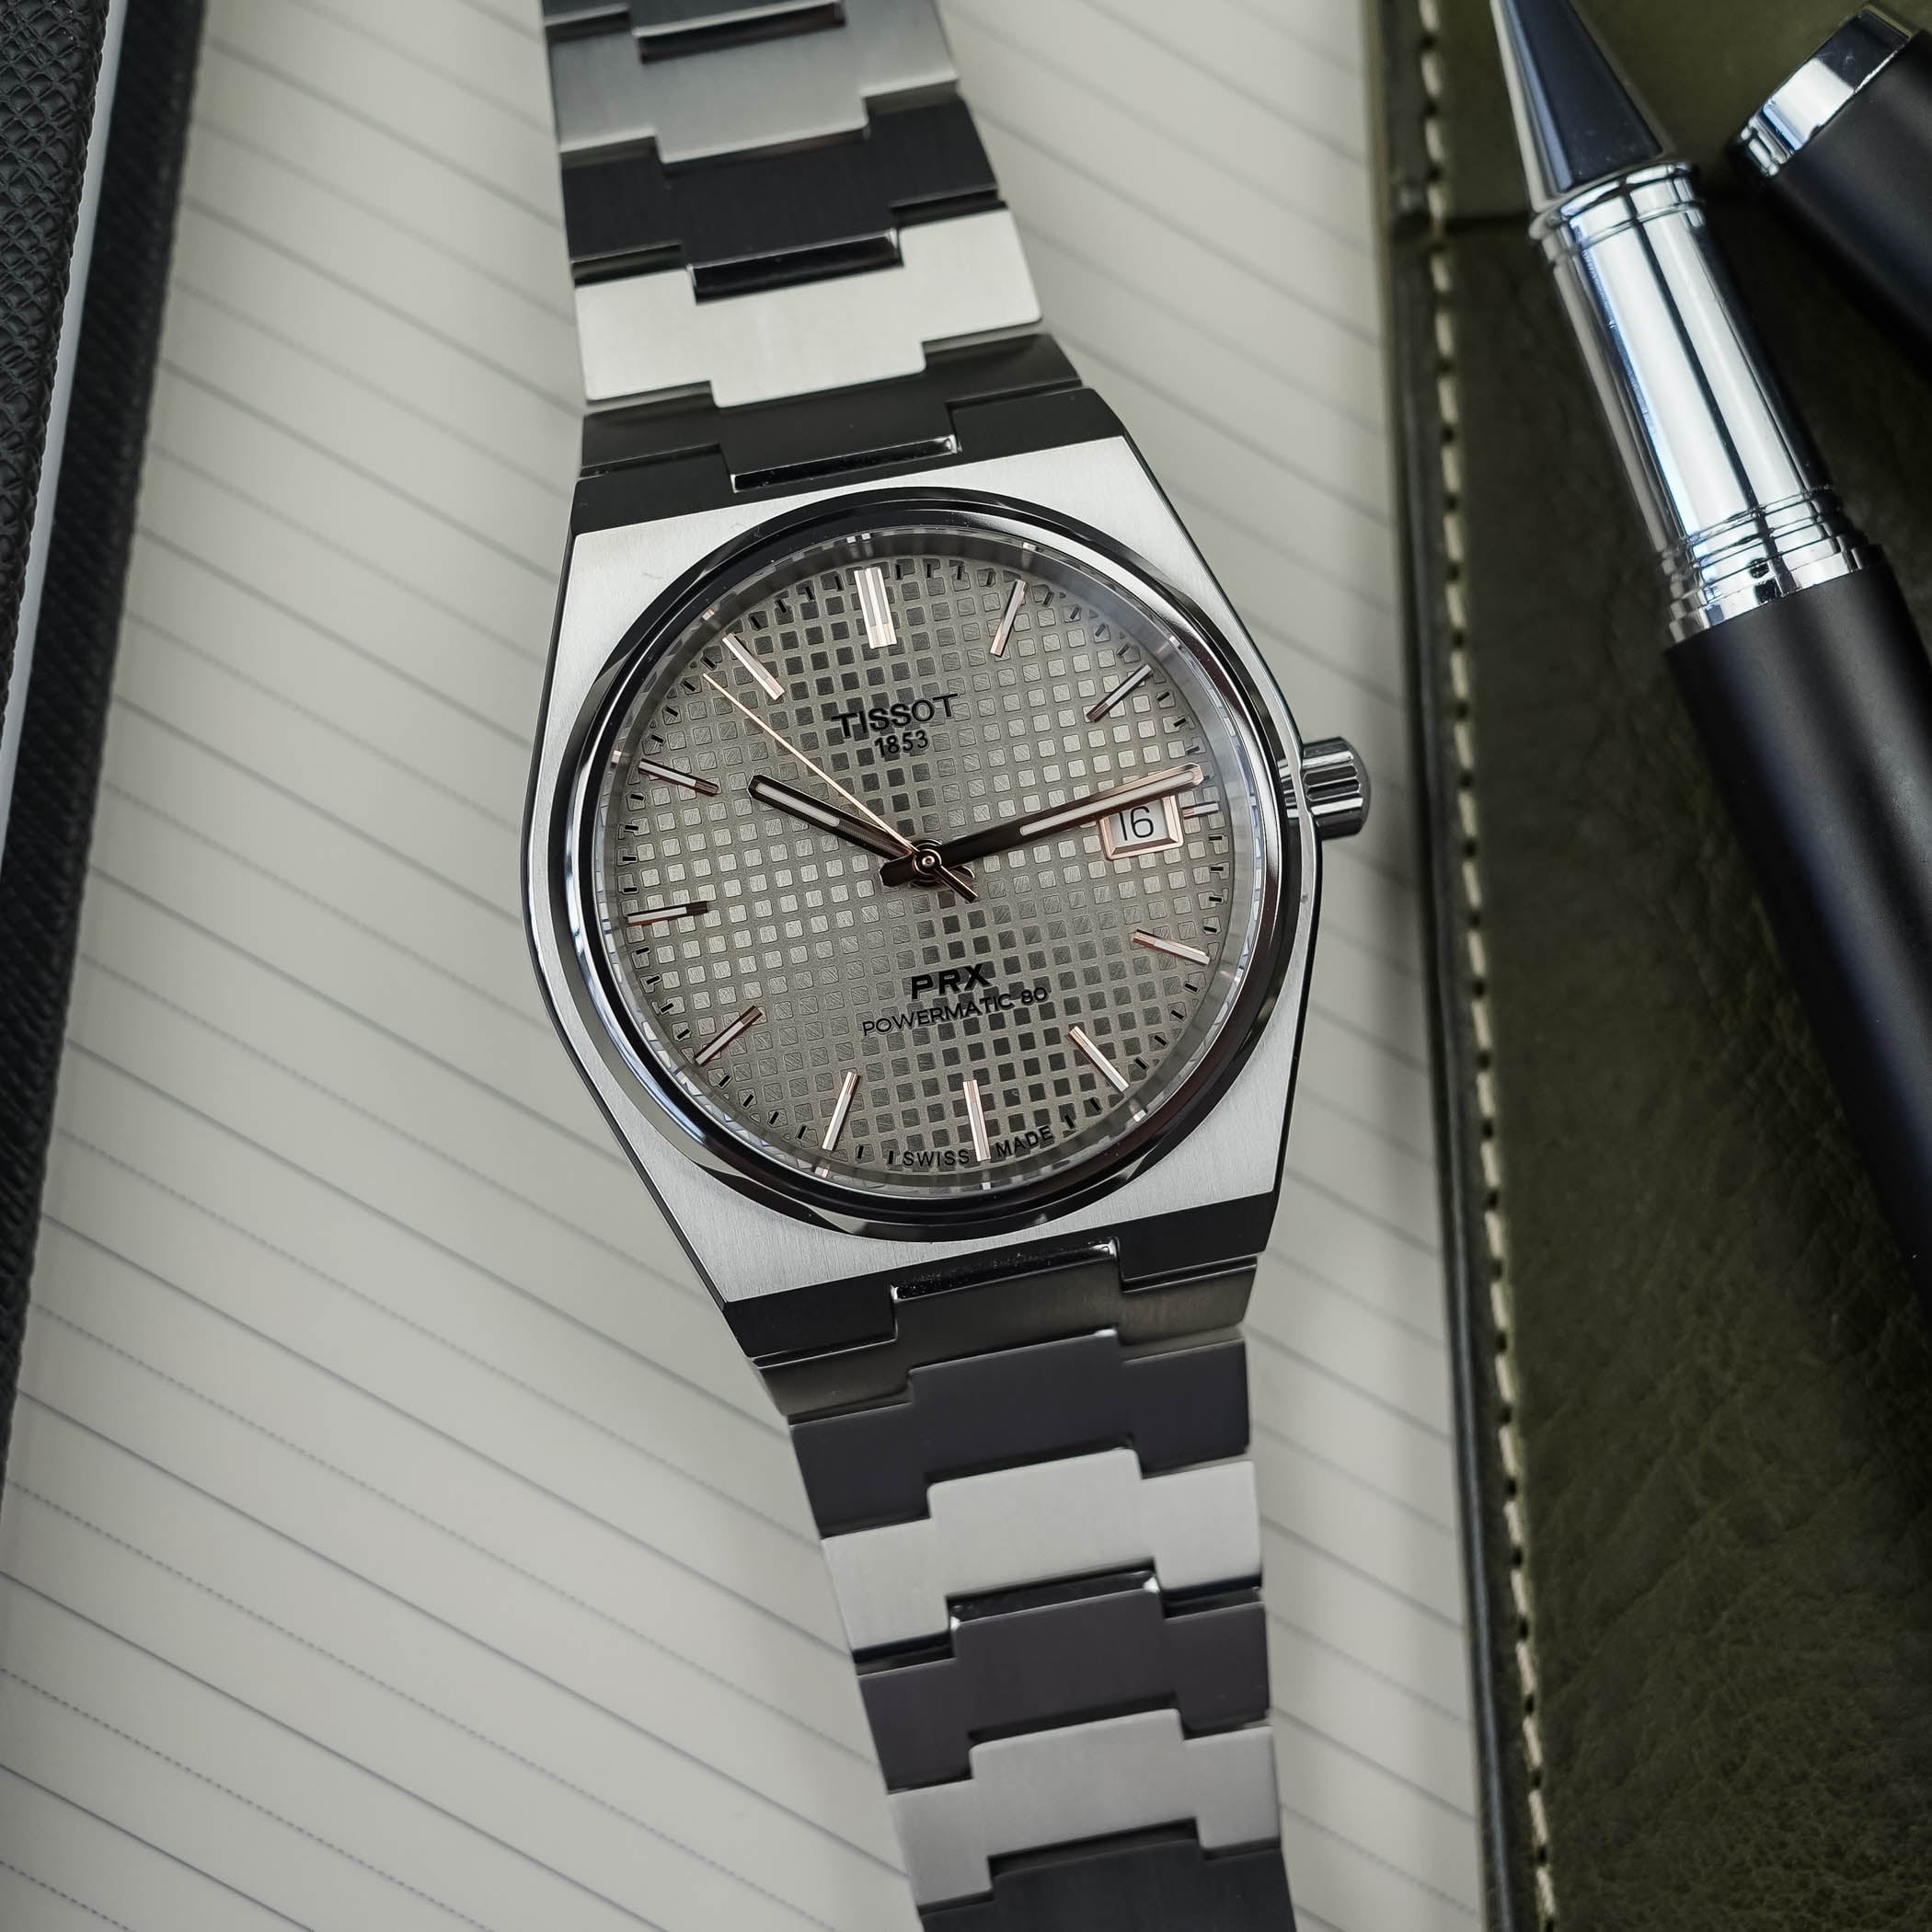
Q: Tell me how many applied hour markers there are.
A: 12